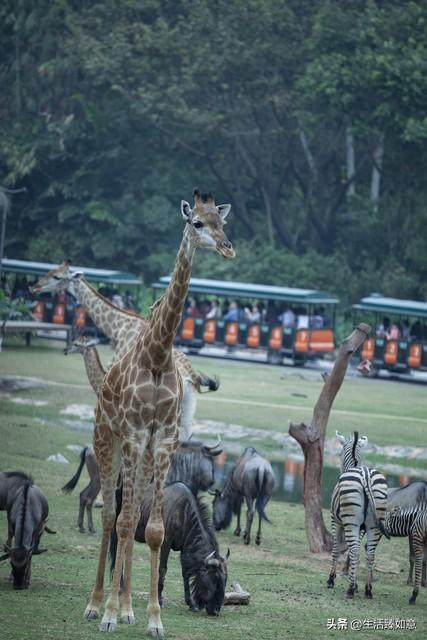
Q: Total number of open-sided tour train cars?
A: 3